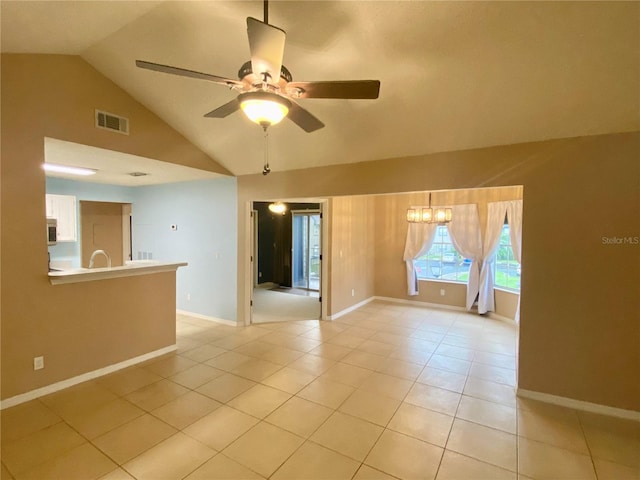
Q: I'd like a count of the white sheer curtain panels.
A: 4